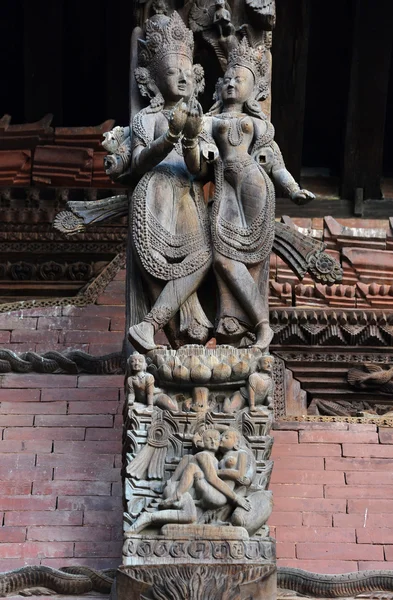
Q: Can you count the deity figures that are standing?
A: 2